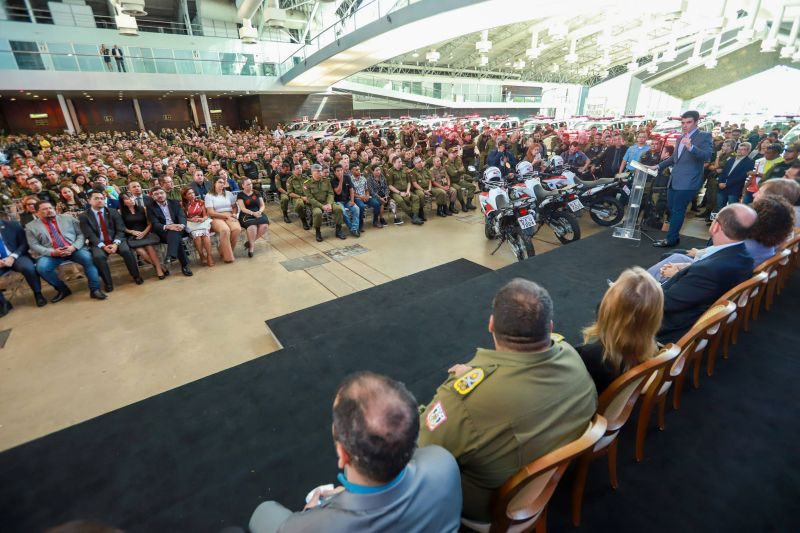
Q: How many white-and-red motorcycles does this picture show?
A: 3